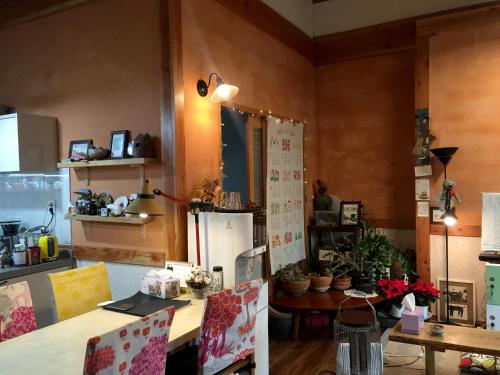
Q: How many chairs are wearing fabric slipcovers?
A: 4